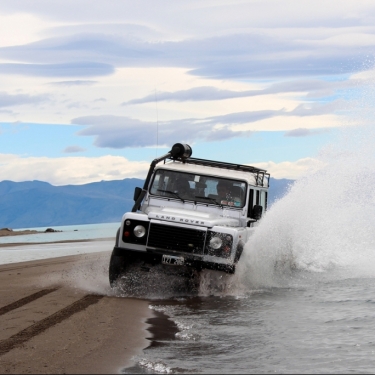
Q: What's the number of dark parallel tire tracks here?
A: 2